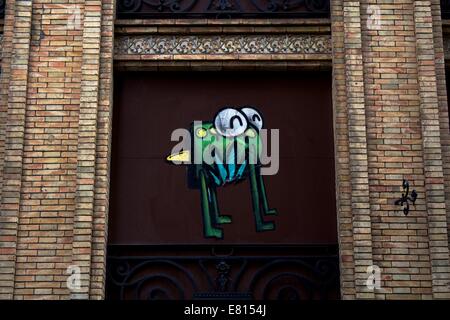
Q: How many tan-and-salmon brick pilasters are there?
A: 2